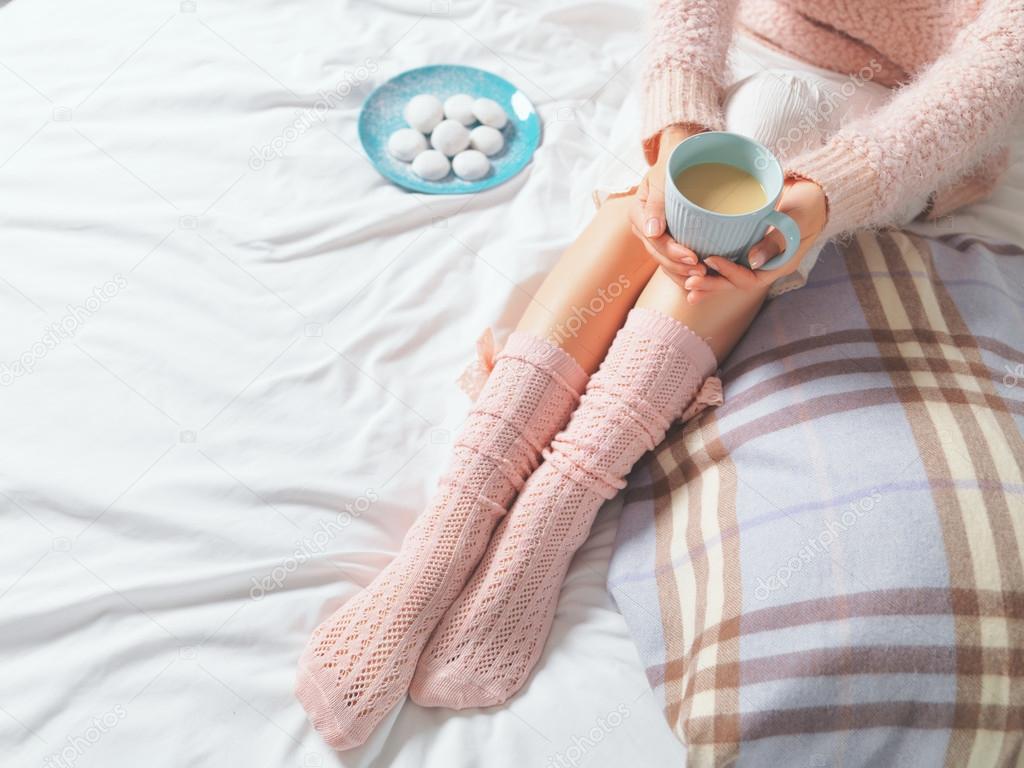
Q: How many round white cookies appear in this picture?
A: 8